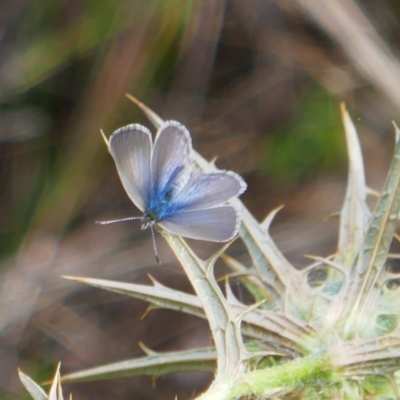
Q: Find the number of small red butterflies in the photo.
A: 0